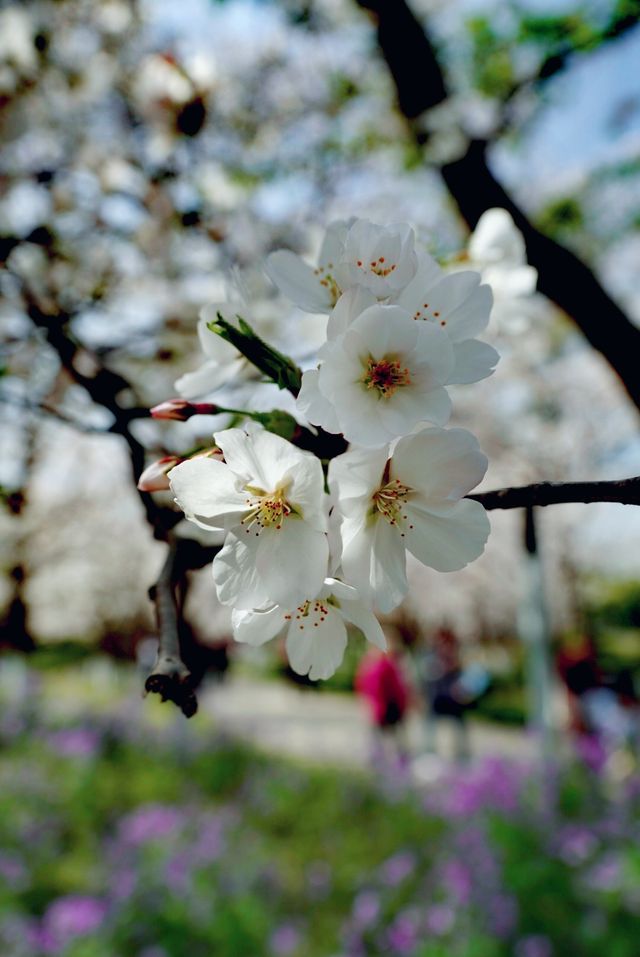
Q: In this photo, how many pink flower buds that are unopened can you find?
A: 2